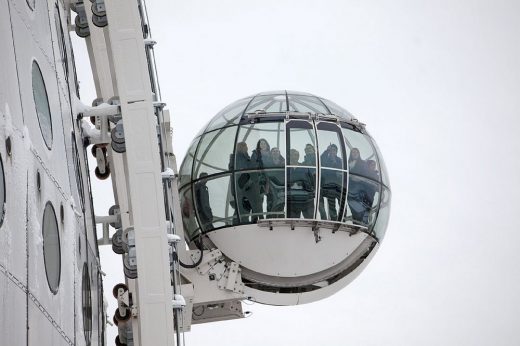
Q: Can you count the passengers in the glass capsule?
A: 9